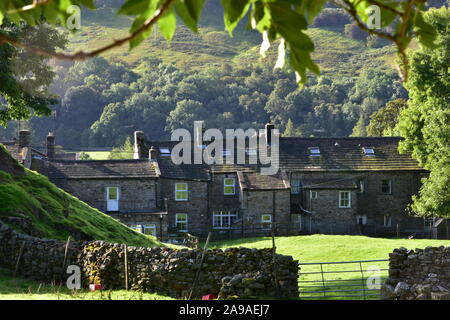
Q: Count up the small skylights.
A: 5